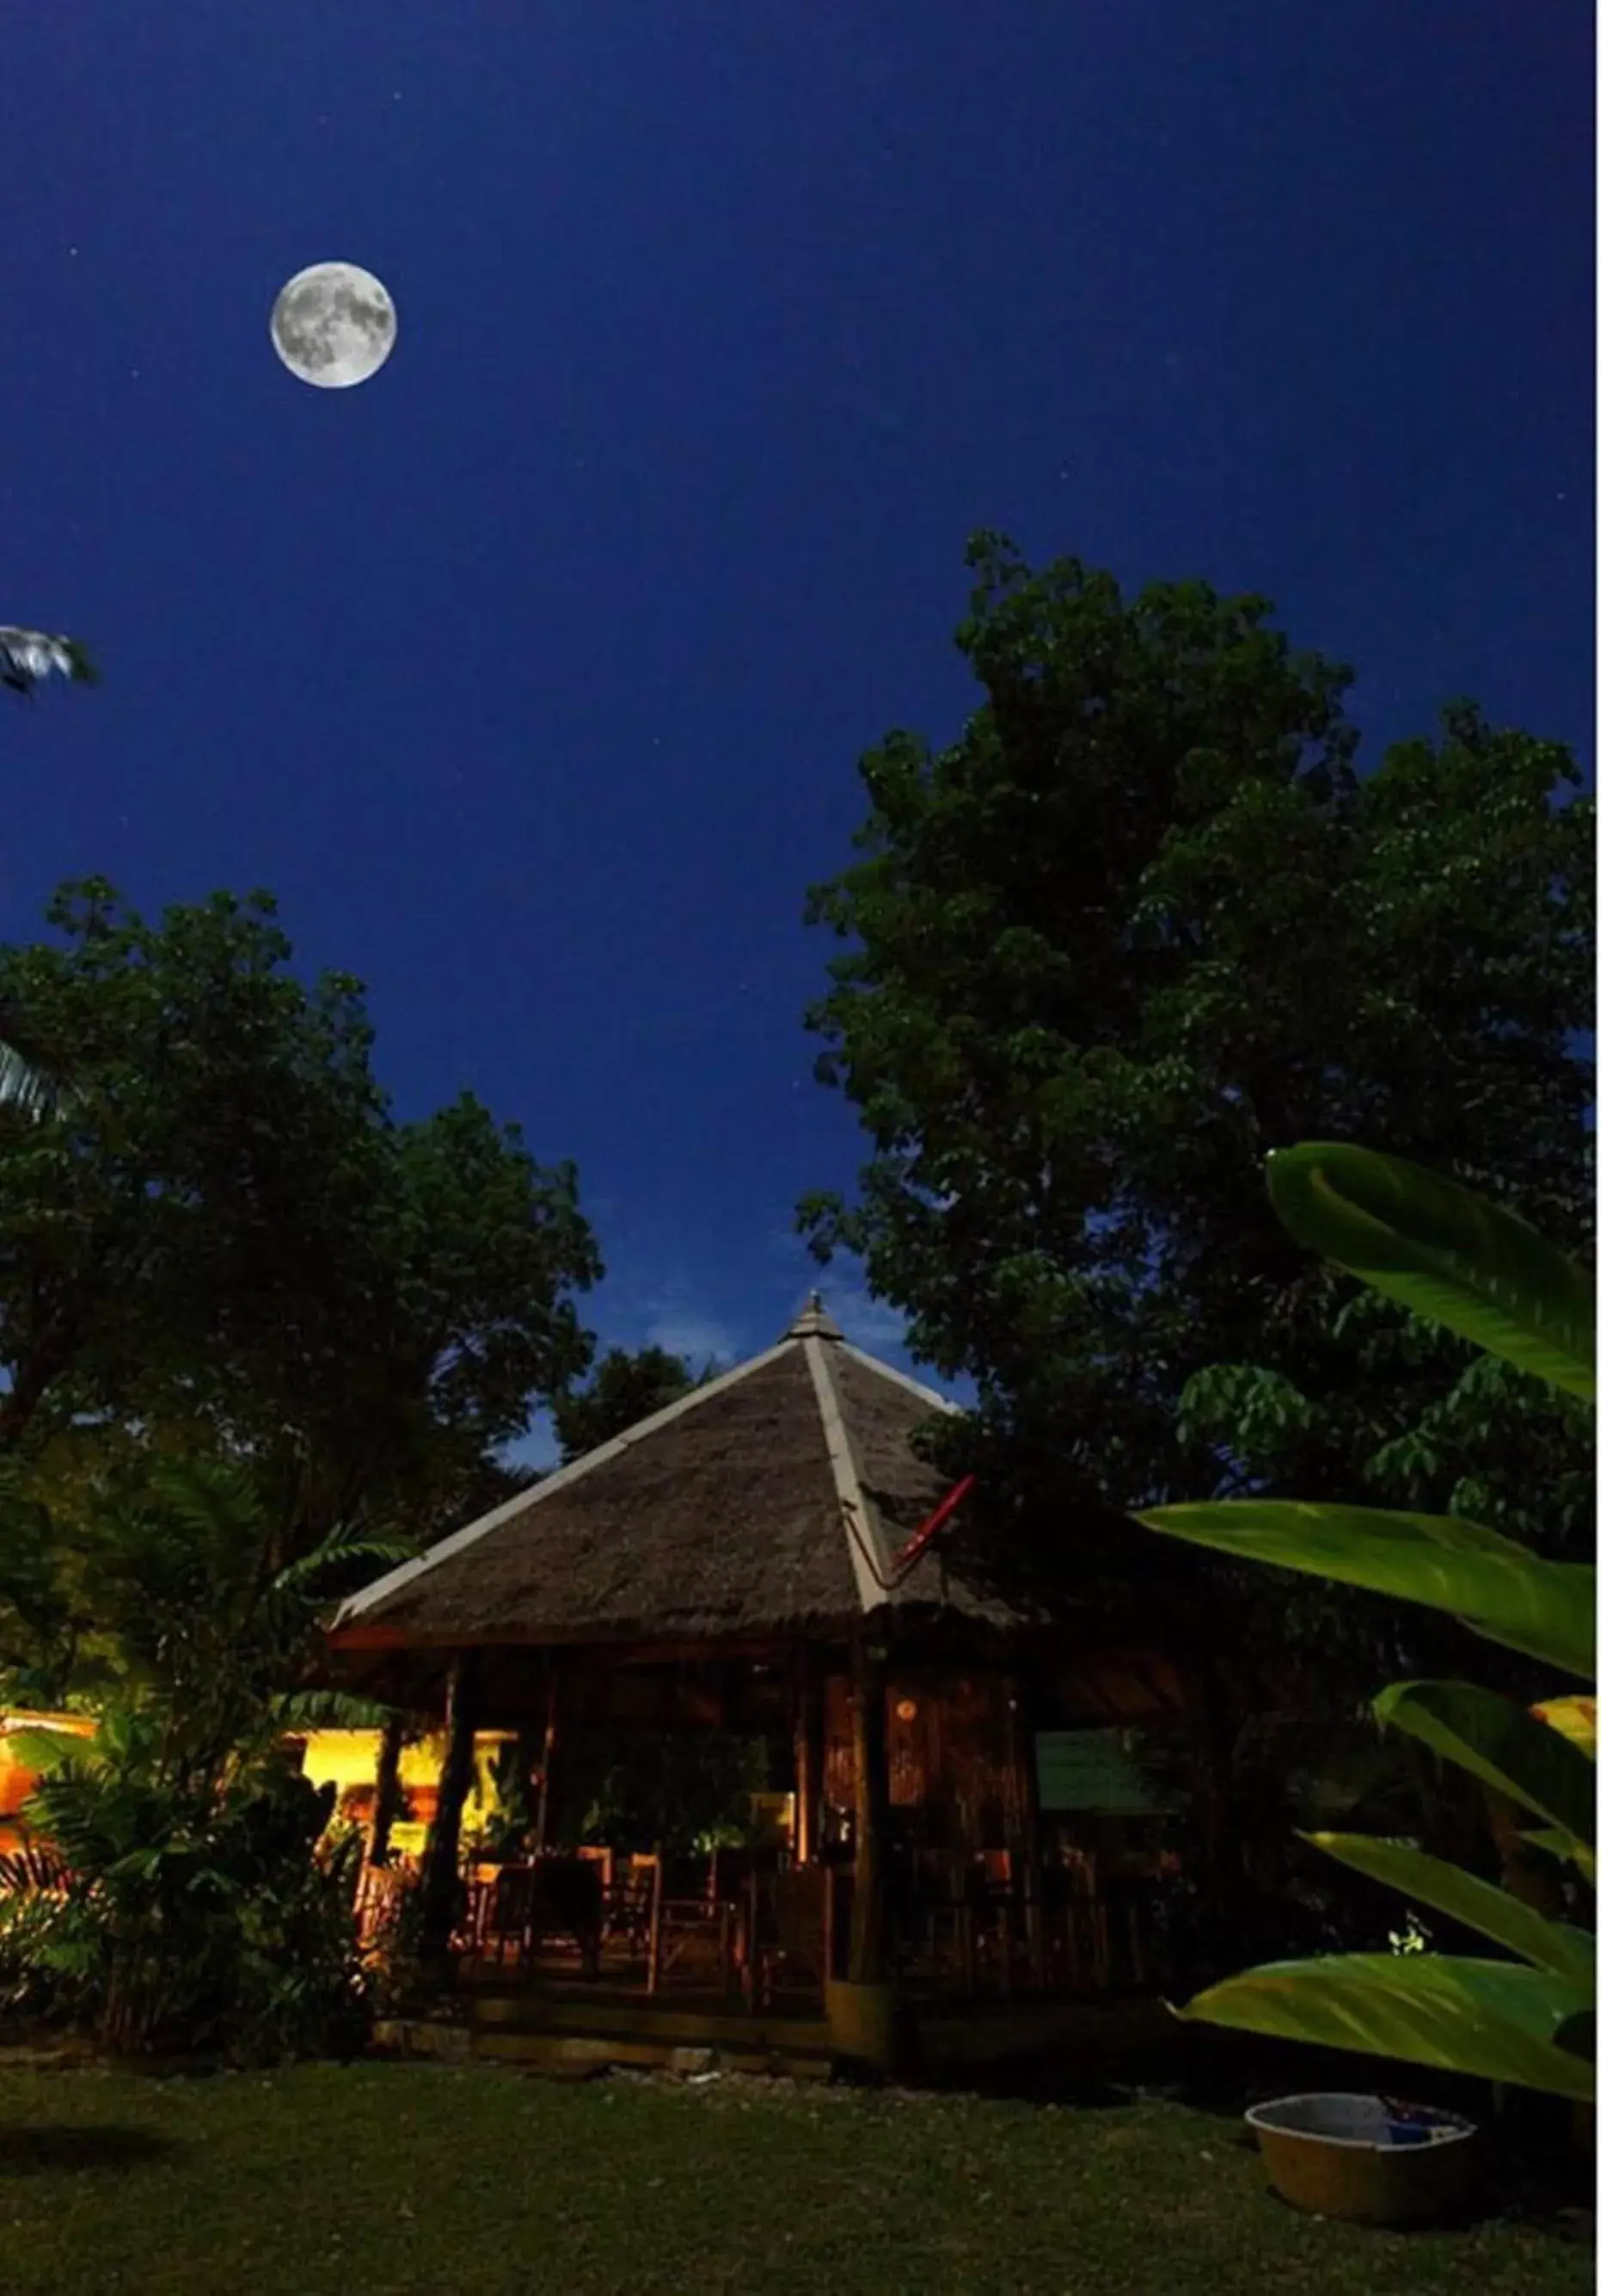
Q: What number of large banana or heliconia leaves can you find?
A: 5